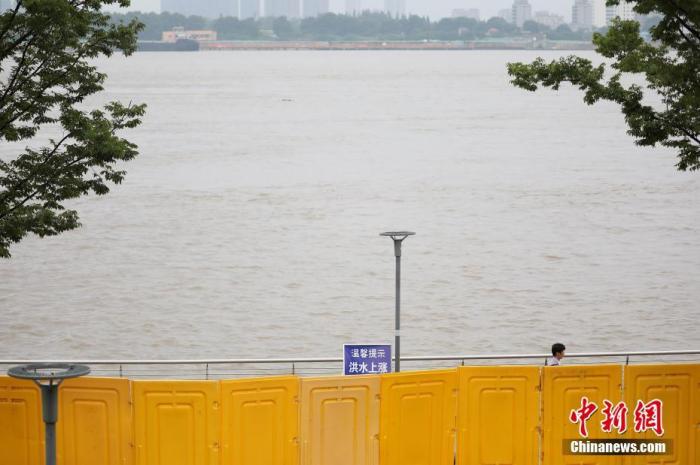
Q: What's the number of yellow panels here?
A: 9